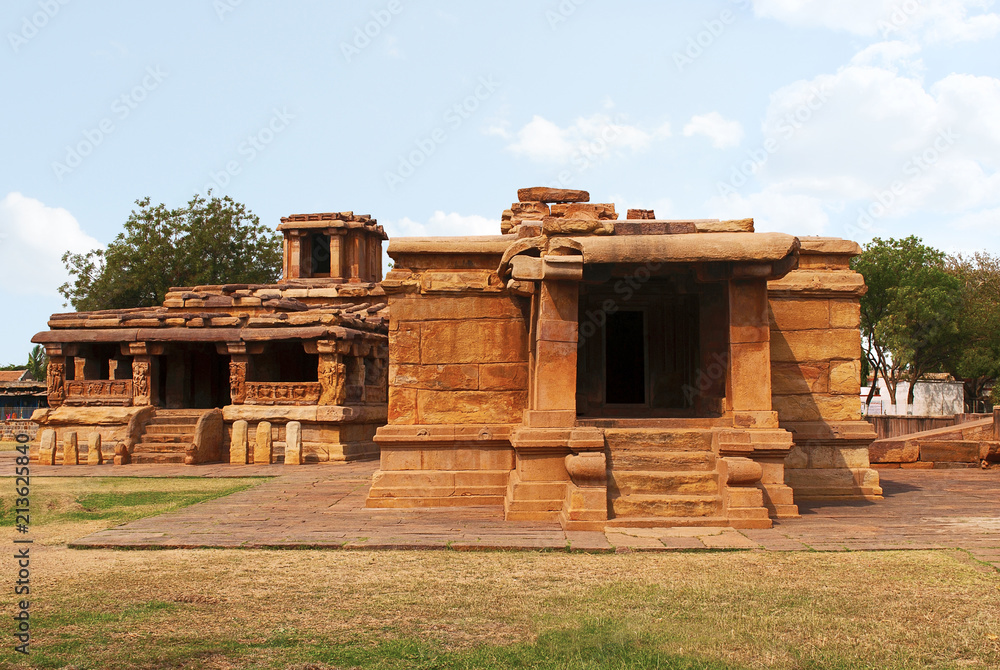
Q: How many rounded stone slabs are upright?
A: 6